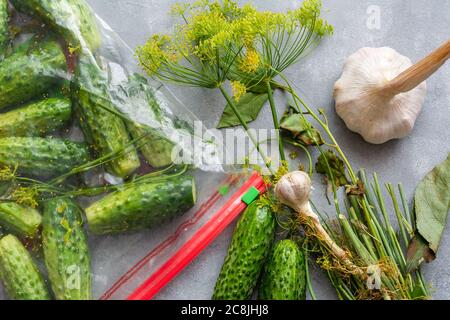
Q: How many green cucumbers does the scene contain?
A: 13